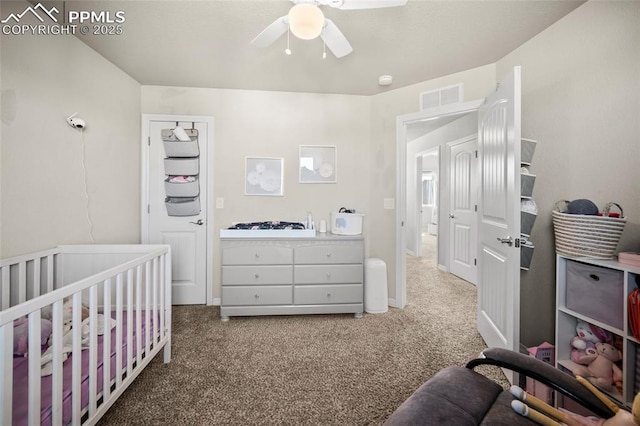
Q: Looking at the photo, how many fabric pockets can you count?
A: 8